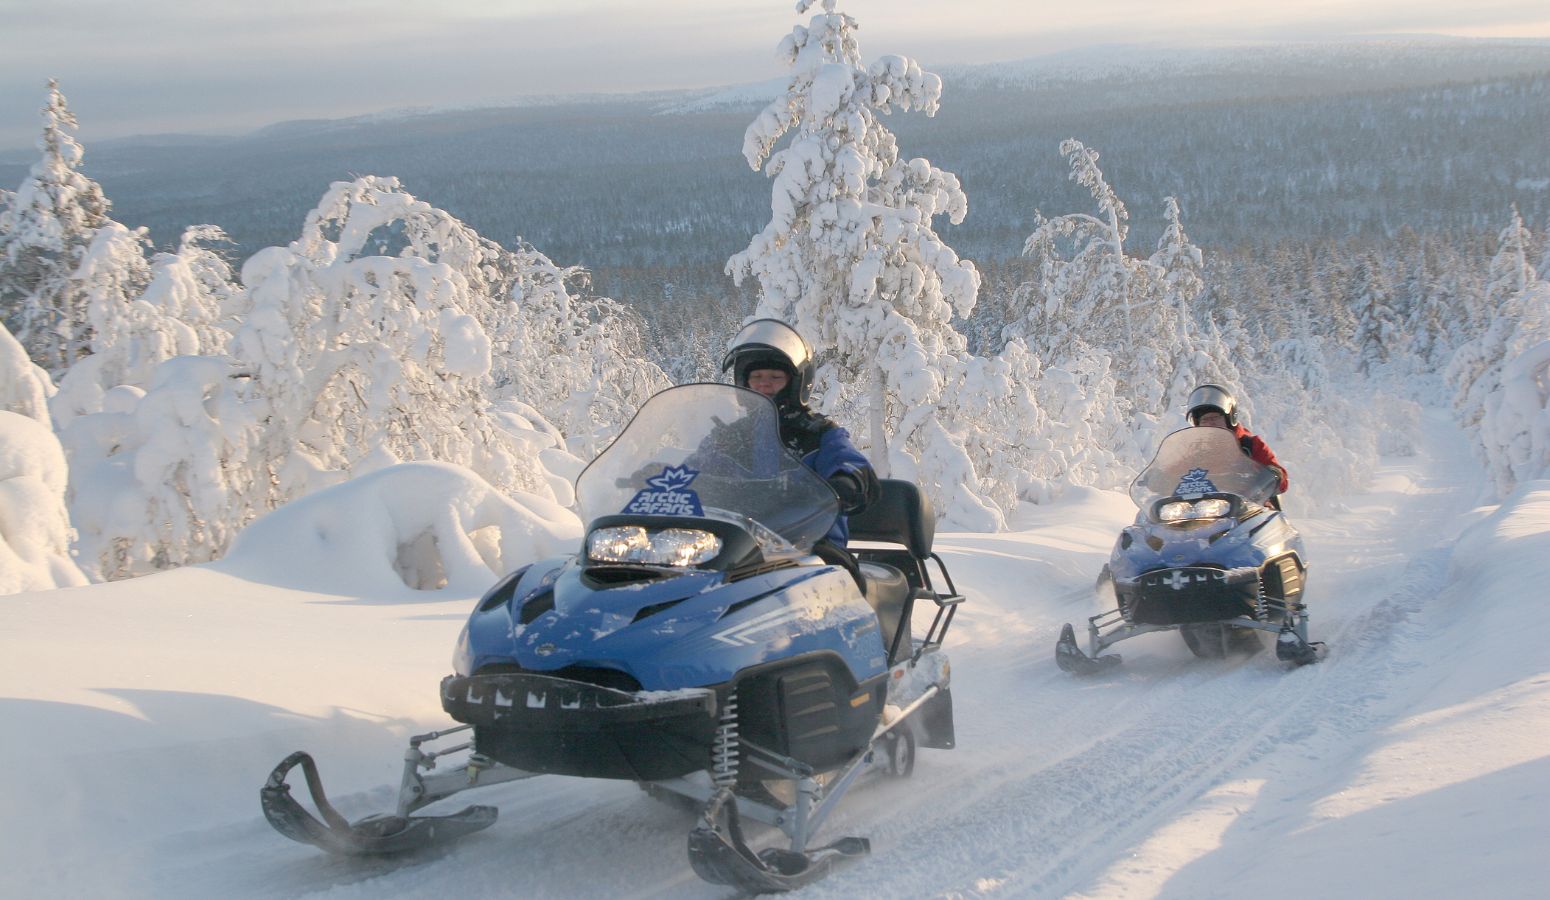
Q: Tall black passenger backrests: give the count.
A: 1